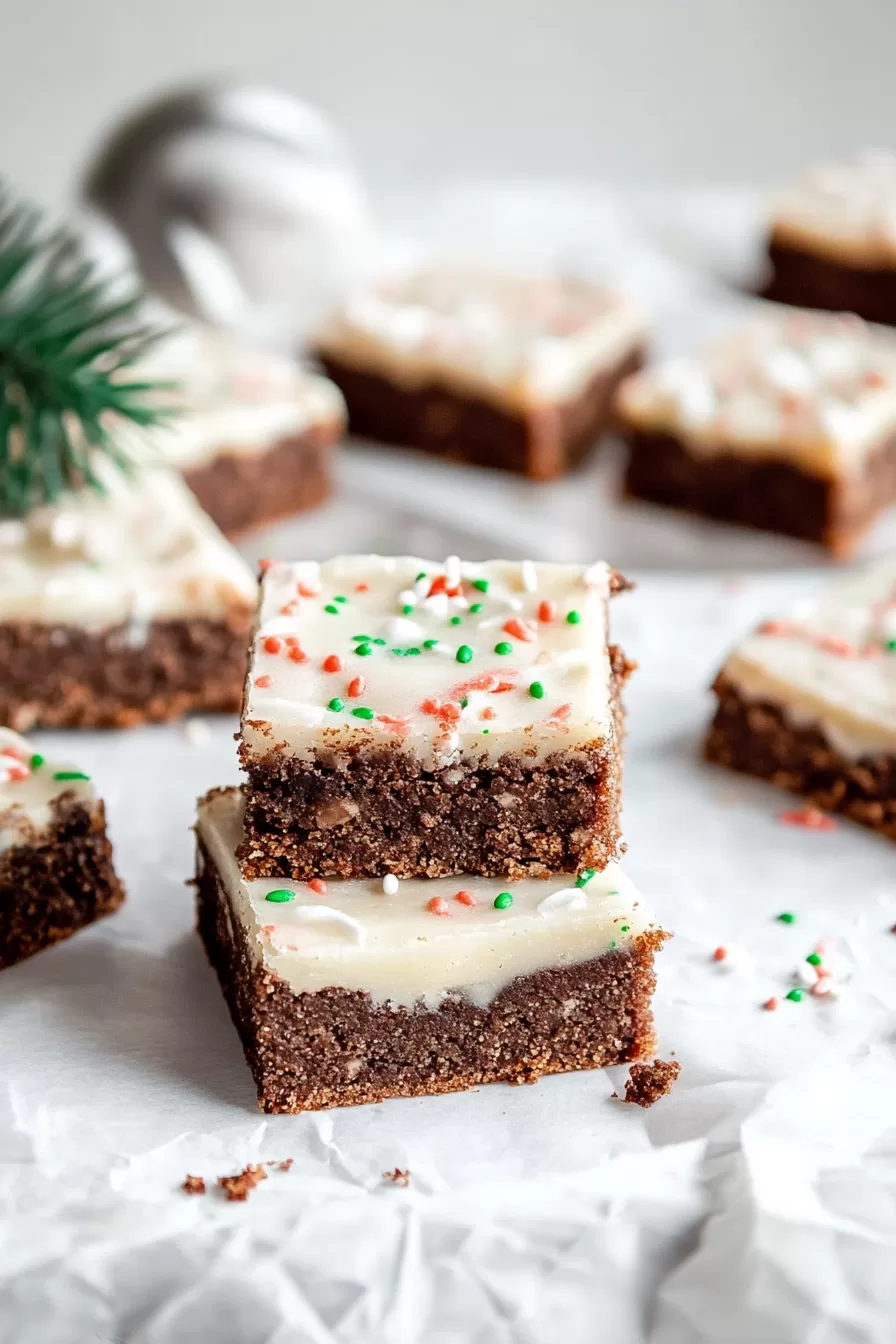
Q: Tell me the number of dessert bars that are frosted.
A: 9